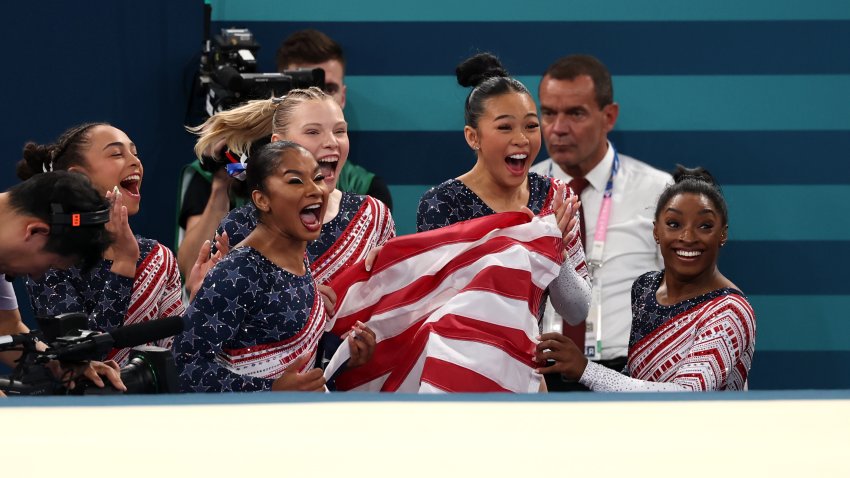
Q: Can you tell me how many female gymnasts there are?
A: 5